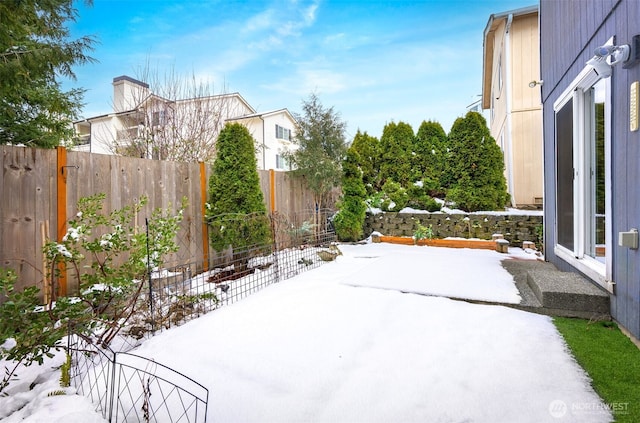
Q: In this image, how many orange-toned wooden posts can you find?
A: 3